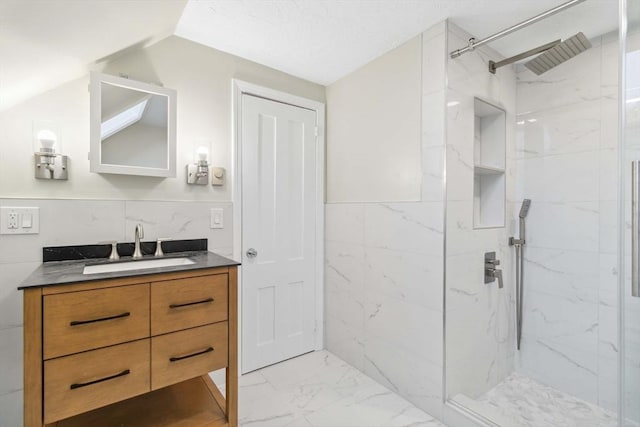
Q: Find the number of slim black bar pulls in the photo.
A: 4